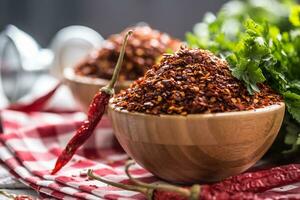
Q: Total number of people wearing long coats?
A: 0